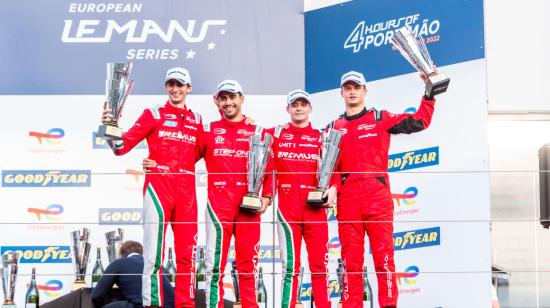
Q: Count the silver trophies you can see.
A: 7